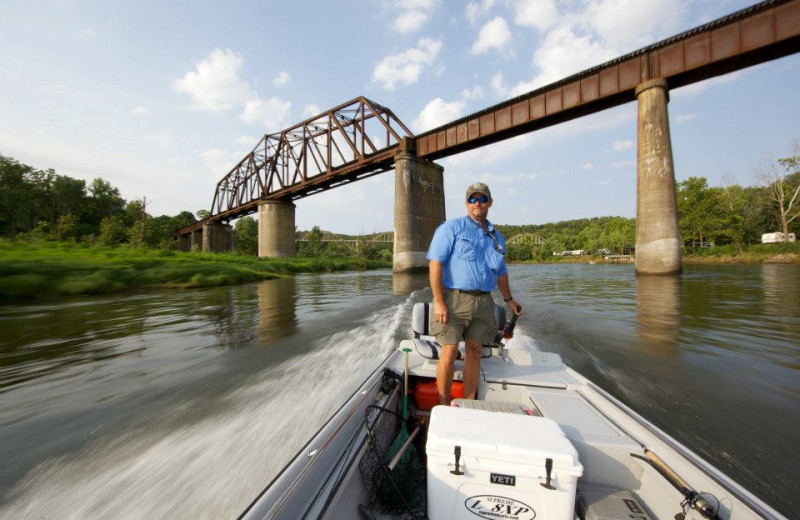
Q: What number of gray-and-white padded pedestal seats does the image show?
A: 1